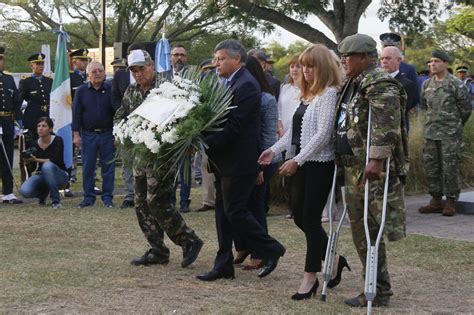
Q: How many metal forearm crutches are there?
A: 2